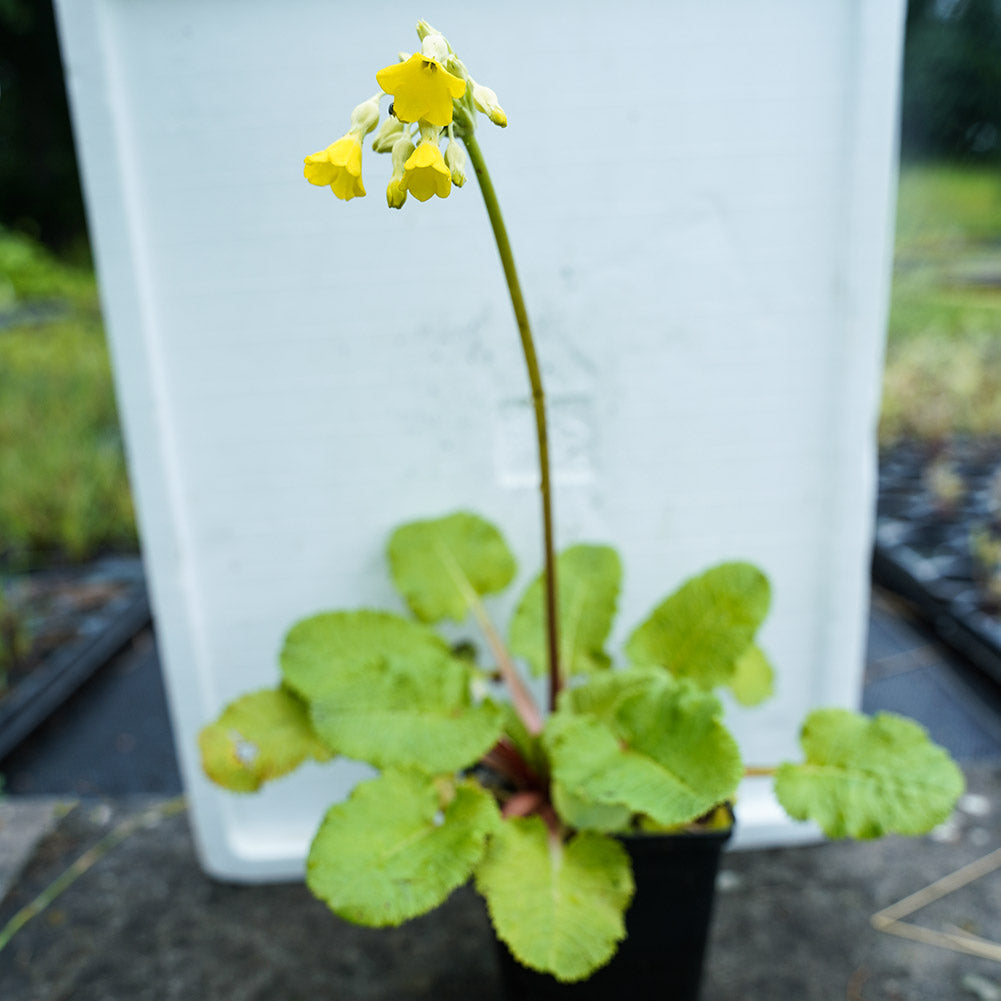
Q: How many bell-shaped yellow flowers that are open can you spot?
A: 3